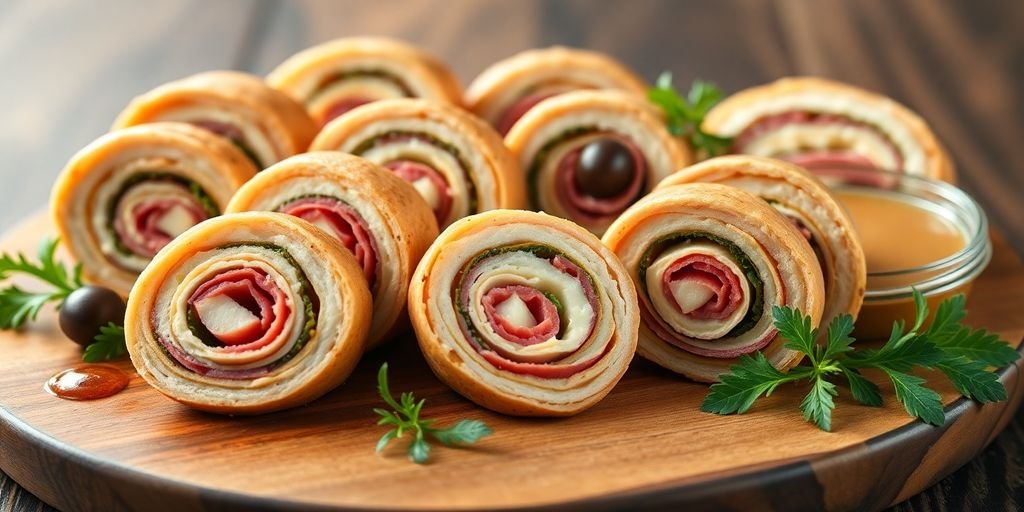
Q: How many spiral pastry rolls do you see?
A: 12